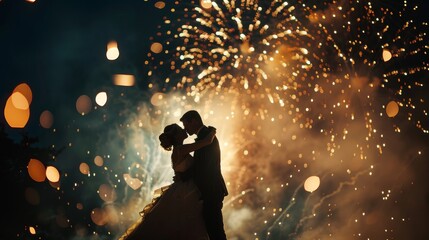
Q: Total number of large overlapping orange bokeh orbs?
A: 2